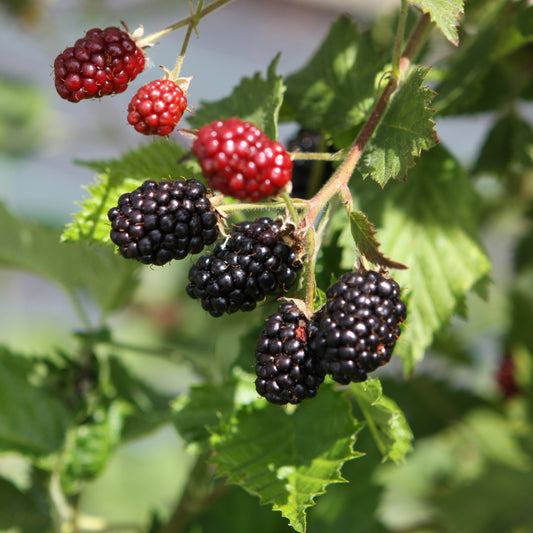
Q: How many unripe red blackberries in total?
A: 3